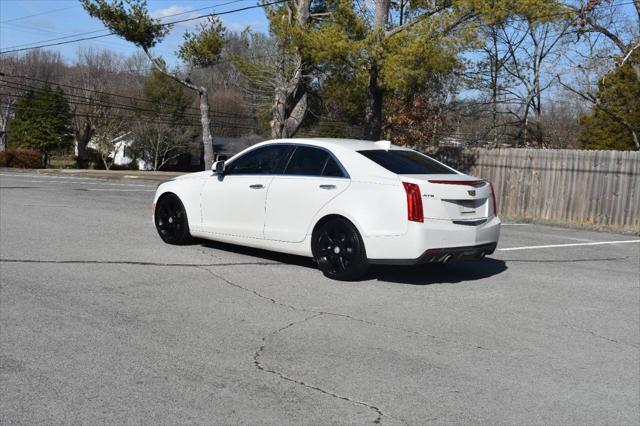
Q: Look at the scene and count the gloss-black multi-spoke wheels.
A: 2